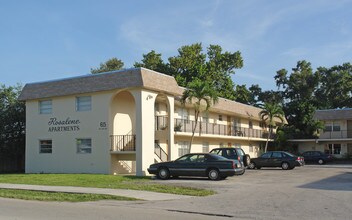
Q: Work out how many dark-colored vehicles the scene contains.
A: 4